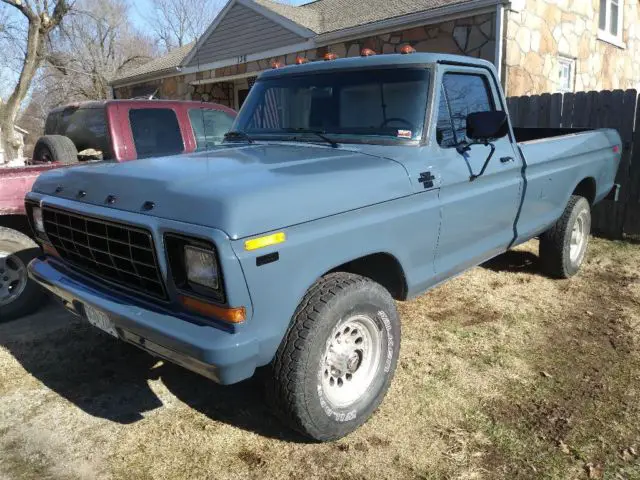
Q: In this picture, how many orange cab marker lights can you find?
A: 5